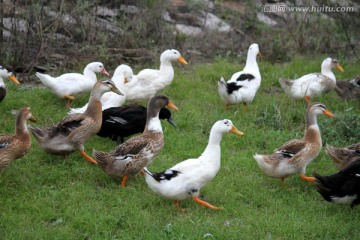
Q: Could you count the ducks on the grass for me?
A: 15